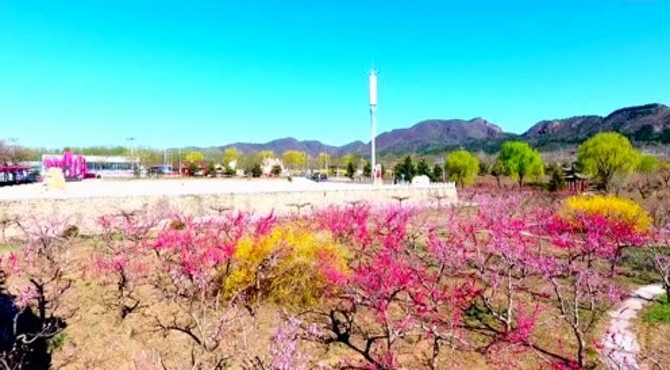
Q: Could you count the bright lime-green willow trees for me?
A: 3